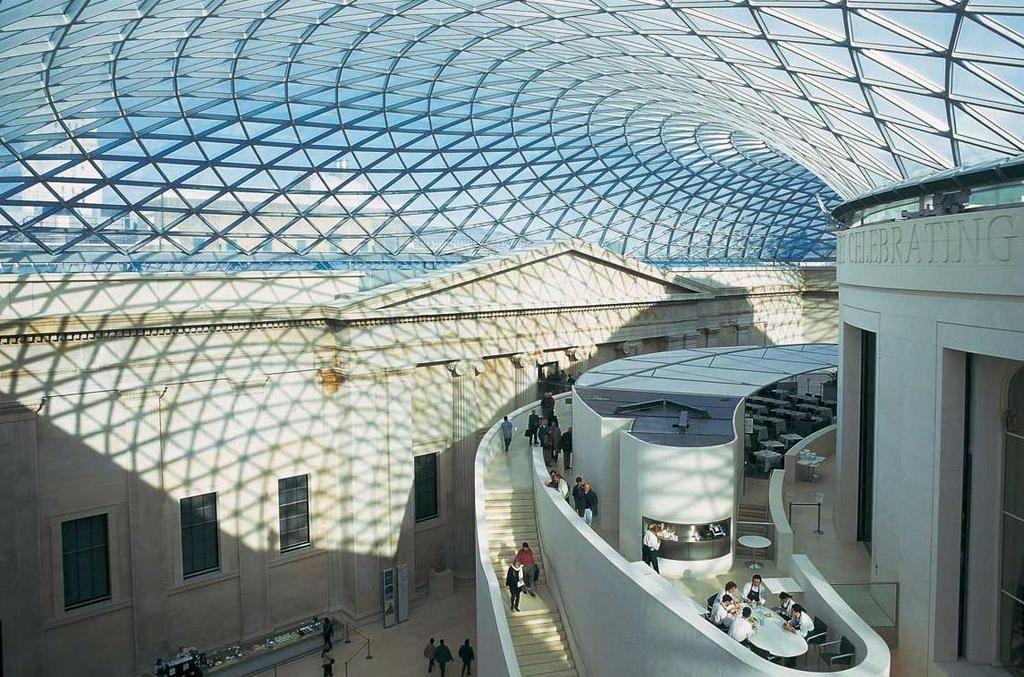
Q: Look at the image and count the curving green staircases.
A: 0